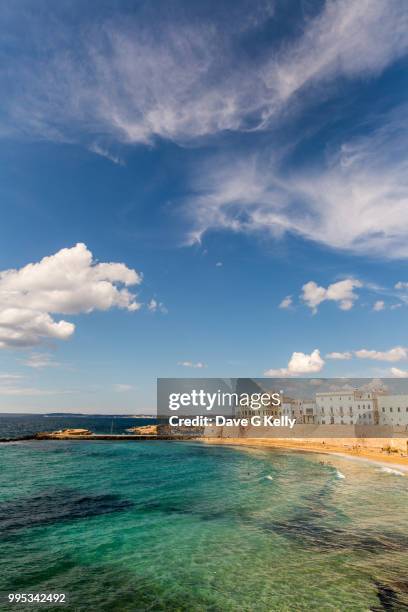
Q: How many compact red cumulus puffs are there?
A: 0